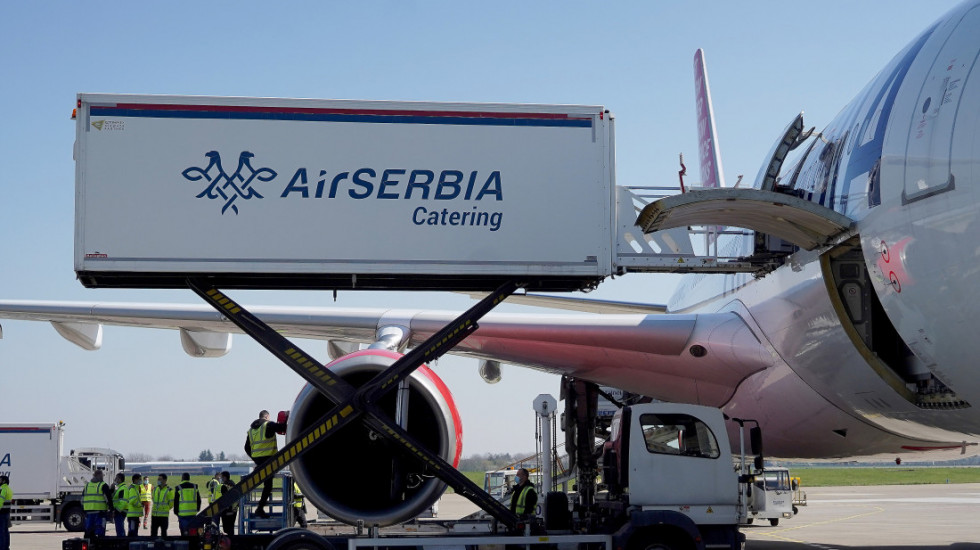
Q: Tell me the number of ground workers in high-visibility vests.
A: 12